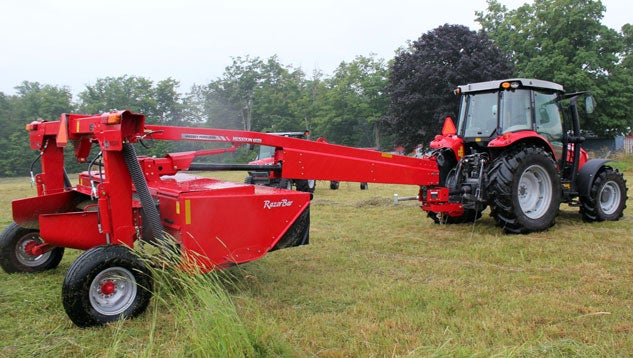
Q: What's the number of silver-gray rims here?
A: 4